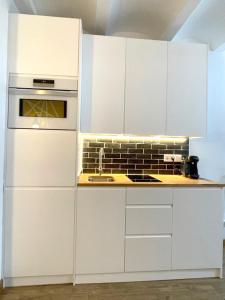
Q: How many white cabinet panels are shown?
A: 11